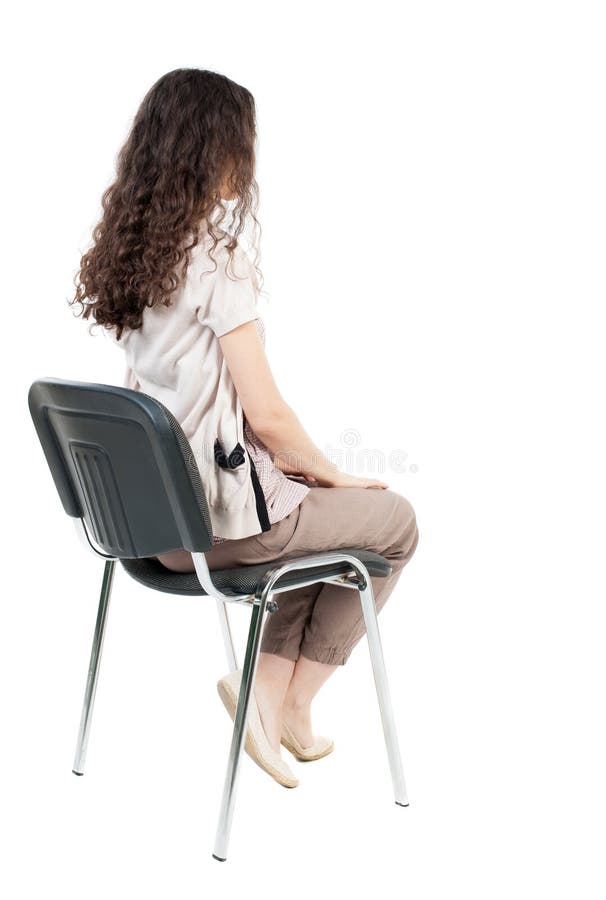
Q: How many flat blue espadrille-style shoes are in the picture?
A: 0